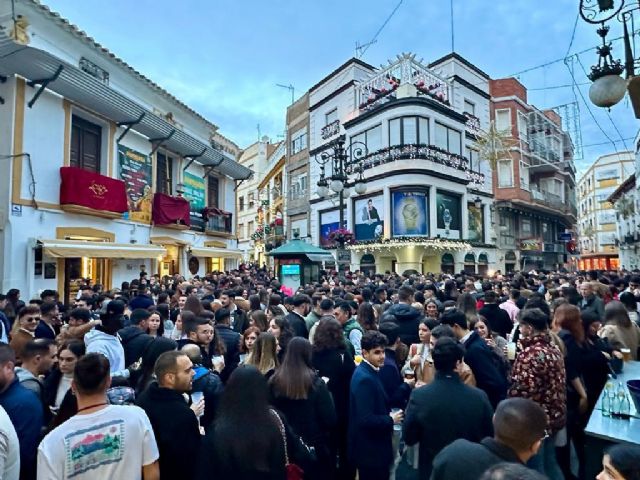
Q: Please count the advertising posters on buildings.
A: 7